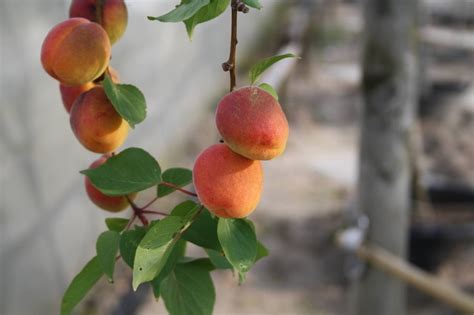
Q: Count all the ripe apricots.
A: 7